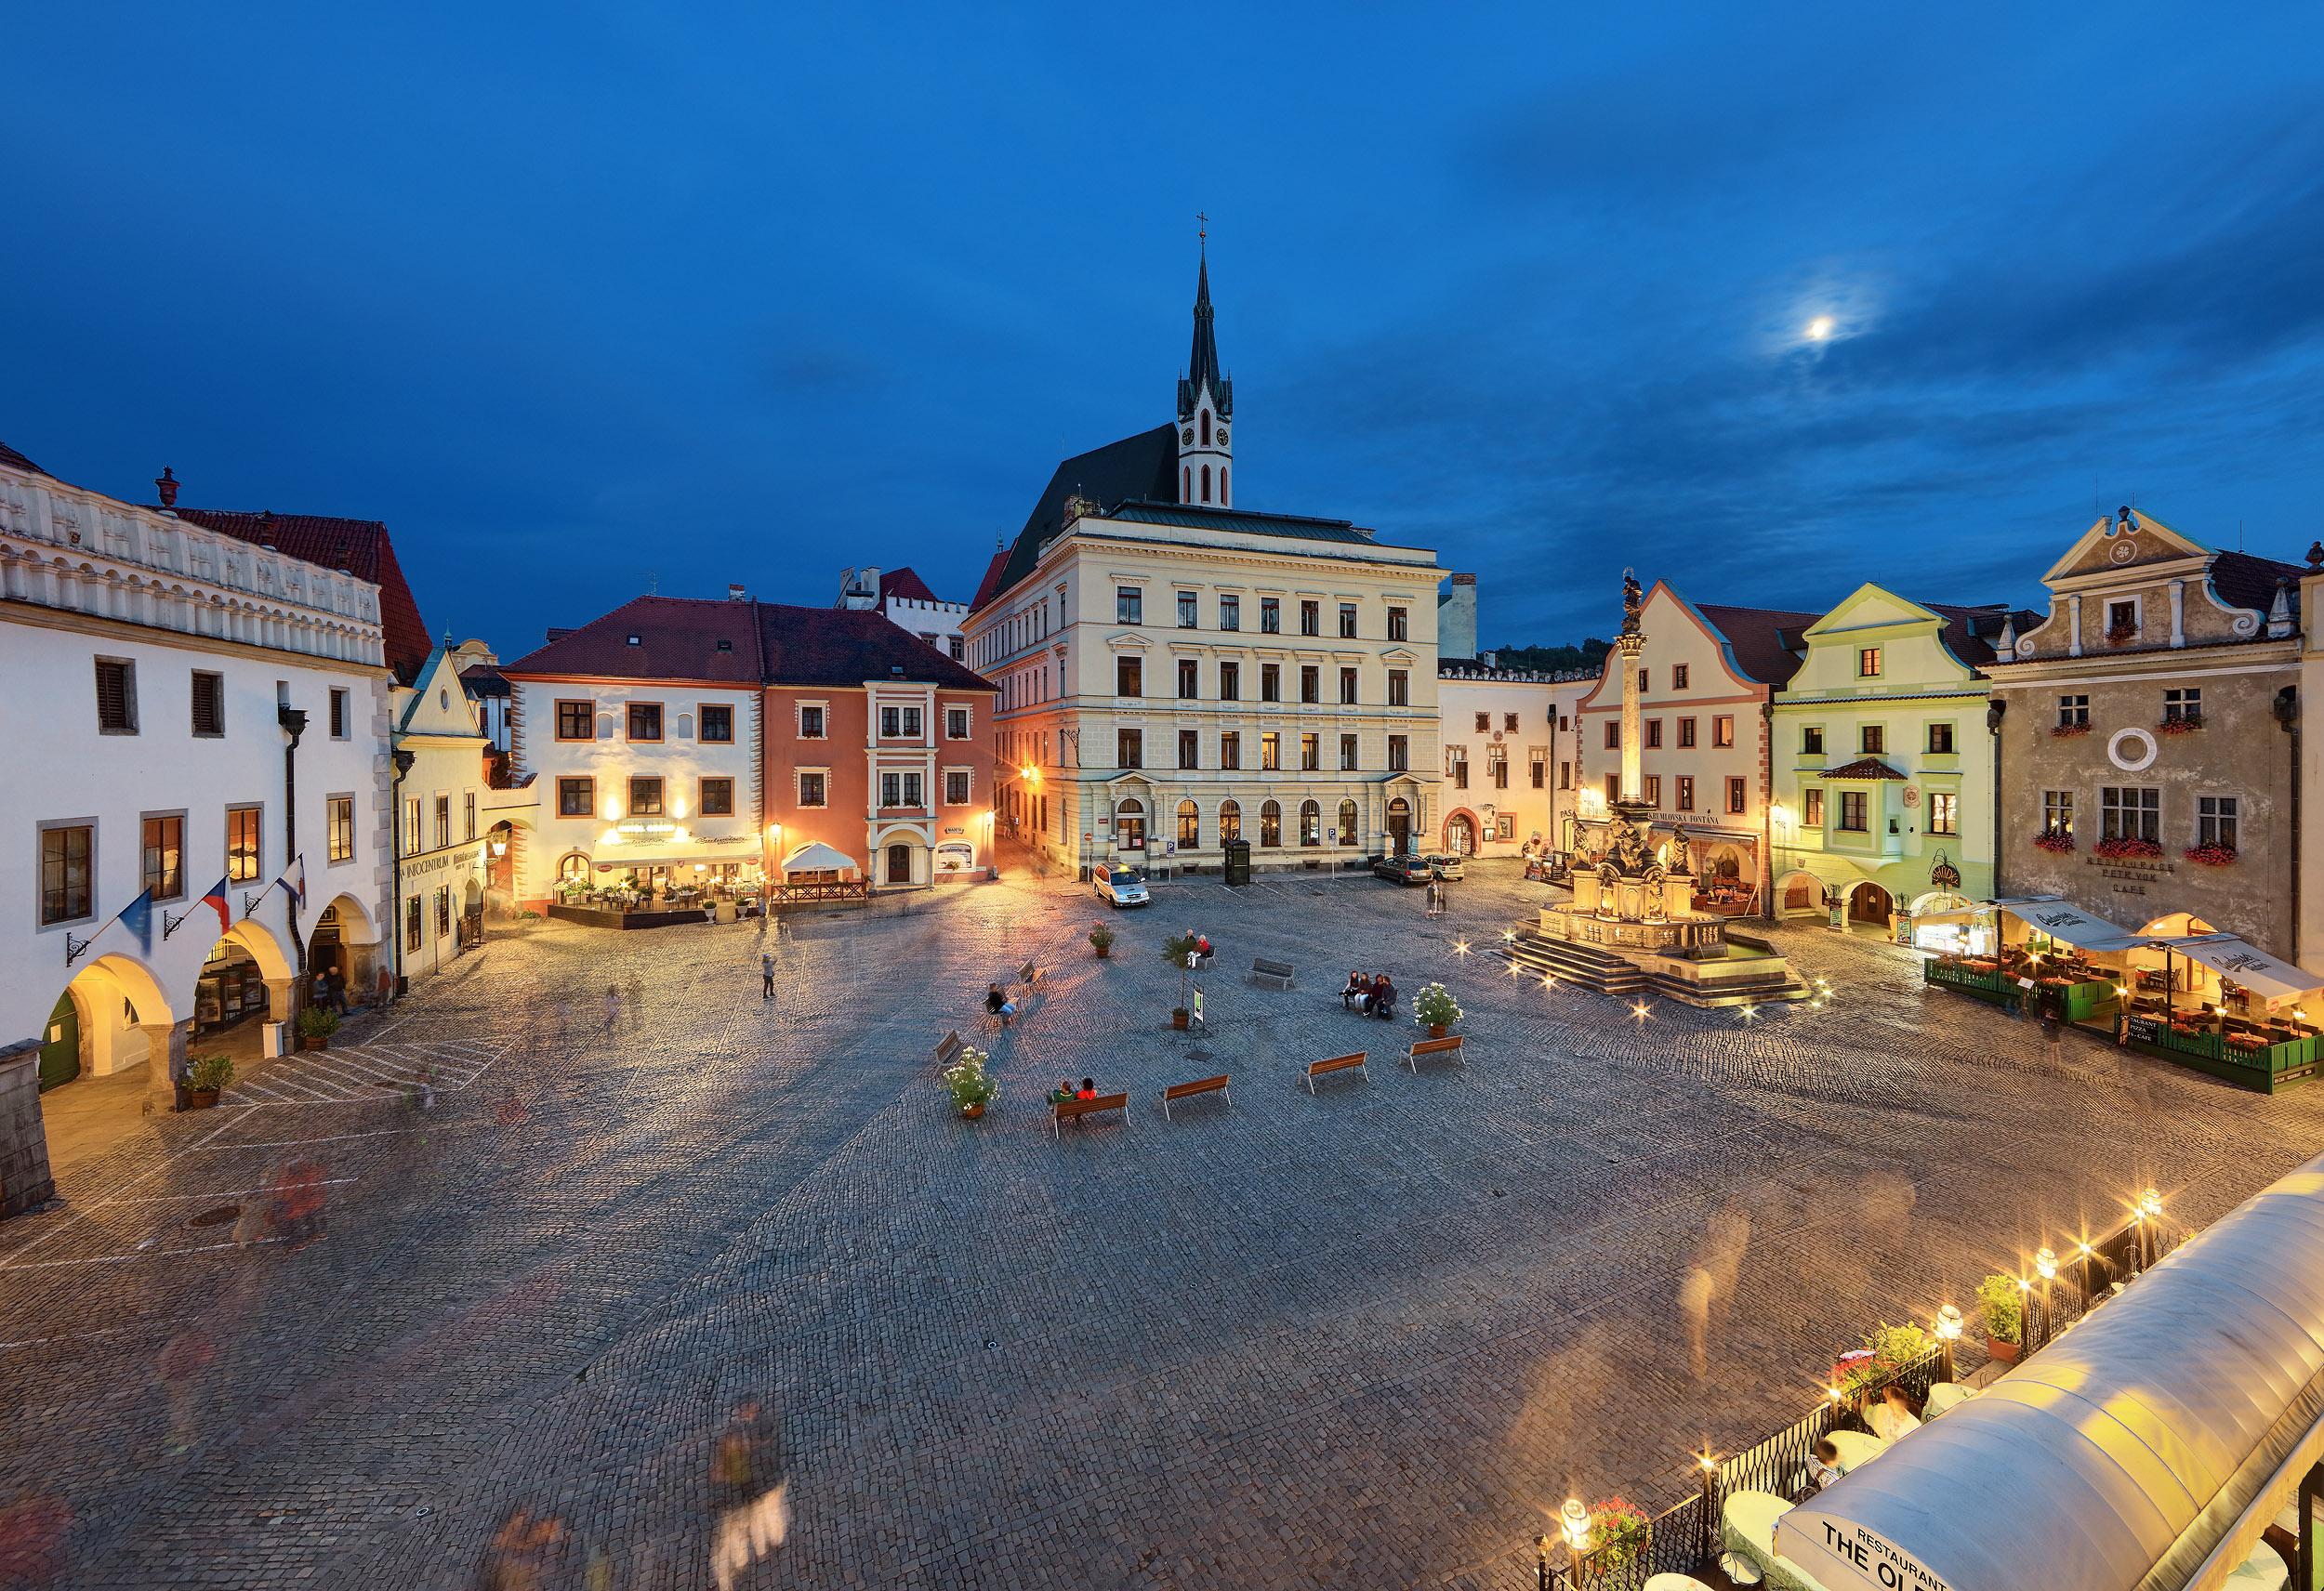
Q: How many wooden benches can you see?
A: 10